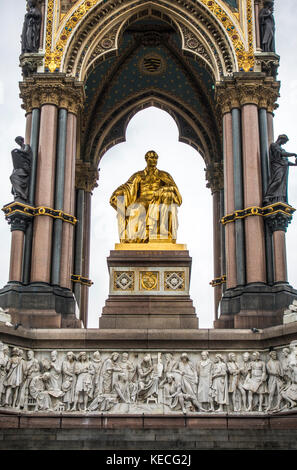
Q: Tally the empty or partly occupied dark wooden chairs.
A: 0